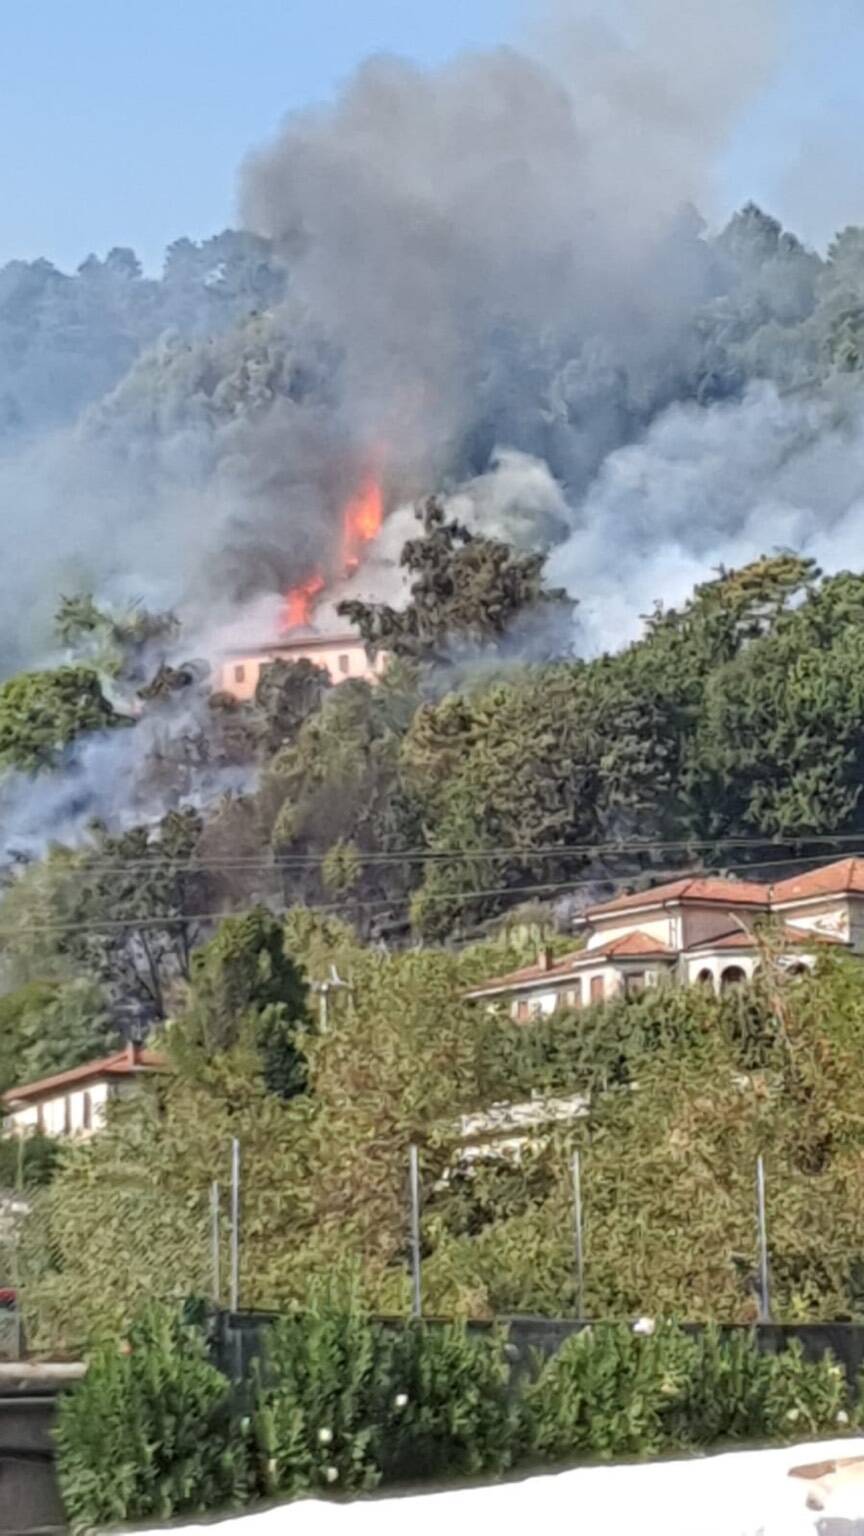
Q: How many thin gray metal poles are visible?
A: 5